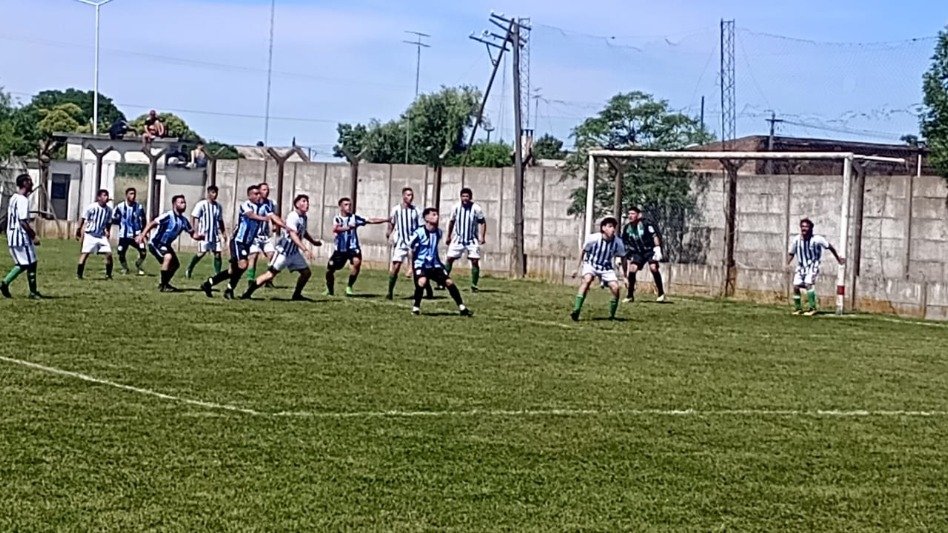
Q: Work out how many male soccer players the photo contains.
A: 15